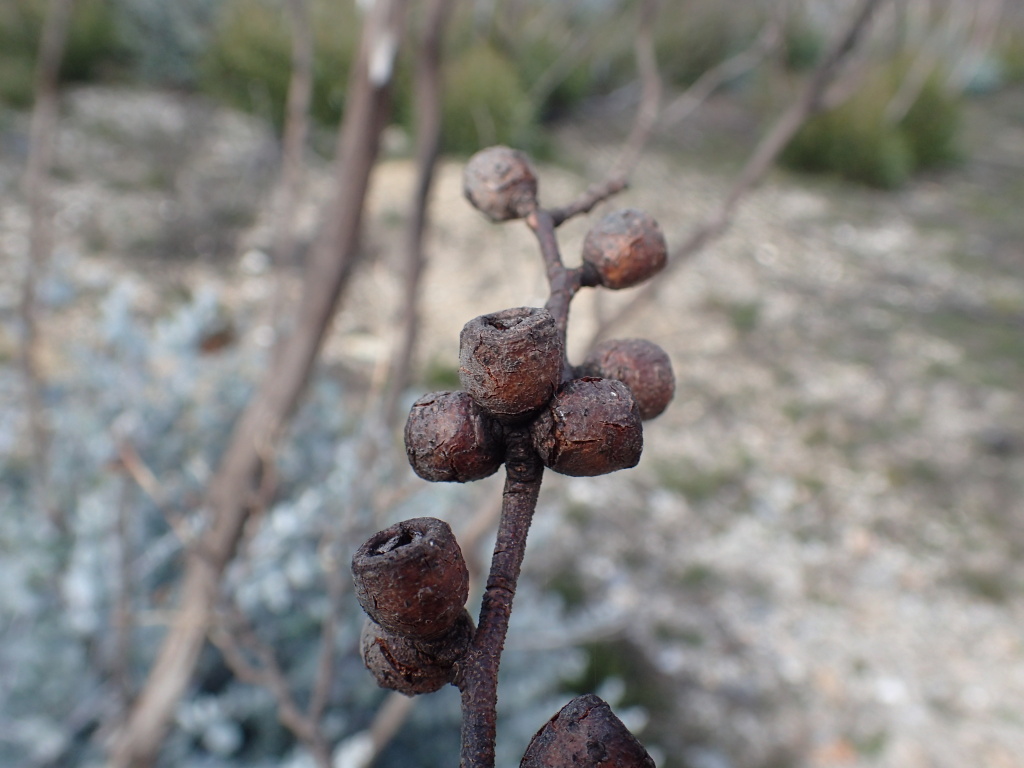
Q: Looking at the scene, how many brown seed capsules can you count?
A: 9